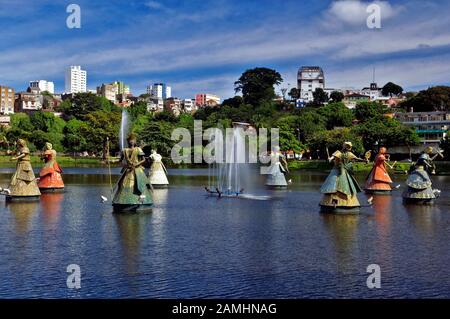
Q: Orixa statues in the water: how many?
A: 8